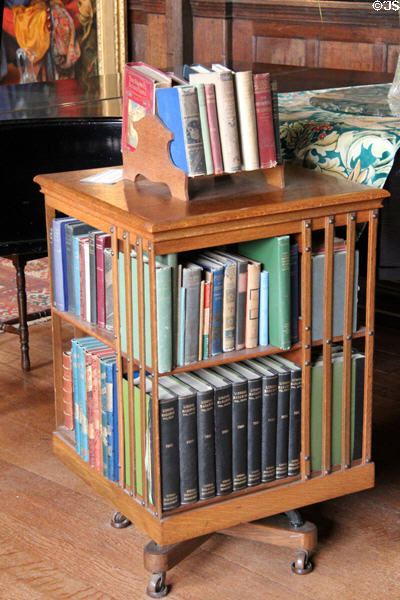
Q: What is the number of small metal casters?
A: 3